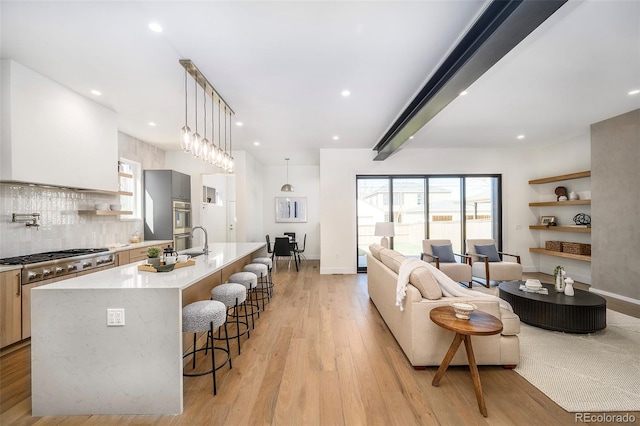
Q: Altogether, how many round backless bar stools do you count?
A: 5